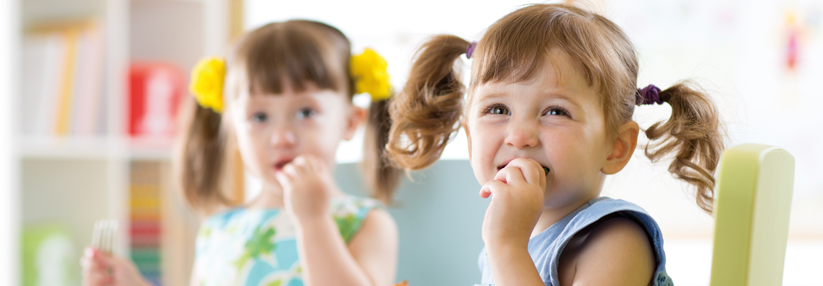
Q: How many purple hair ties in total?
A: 2